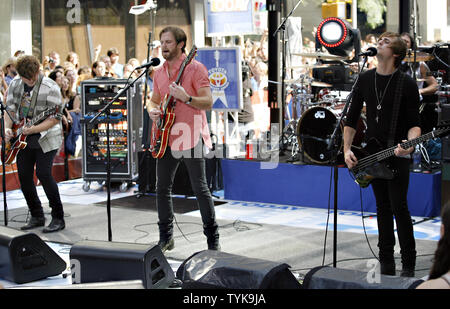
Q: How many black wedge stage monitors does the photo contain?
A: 4